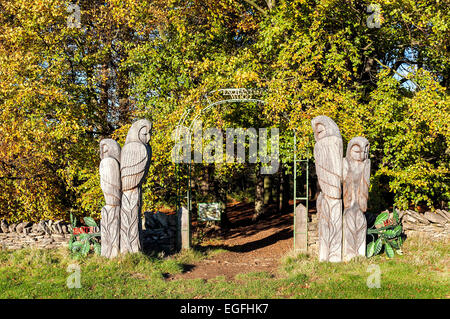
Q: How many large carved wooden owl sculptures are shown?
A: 4